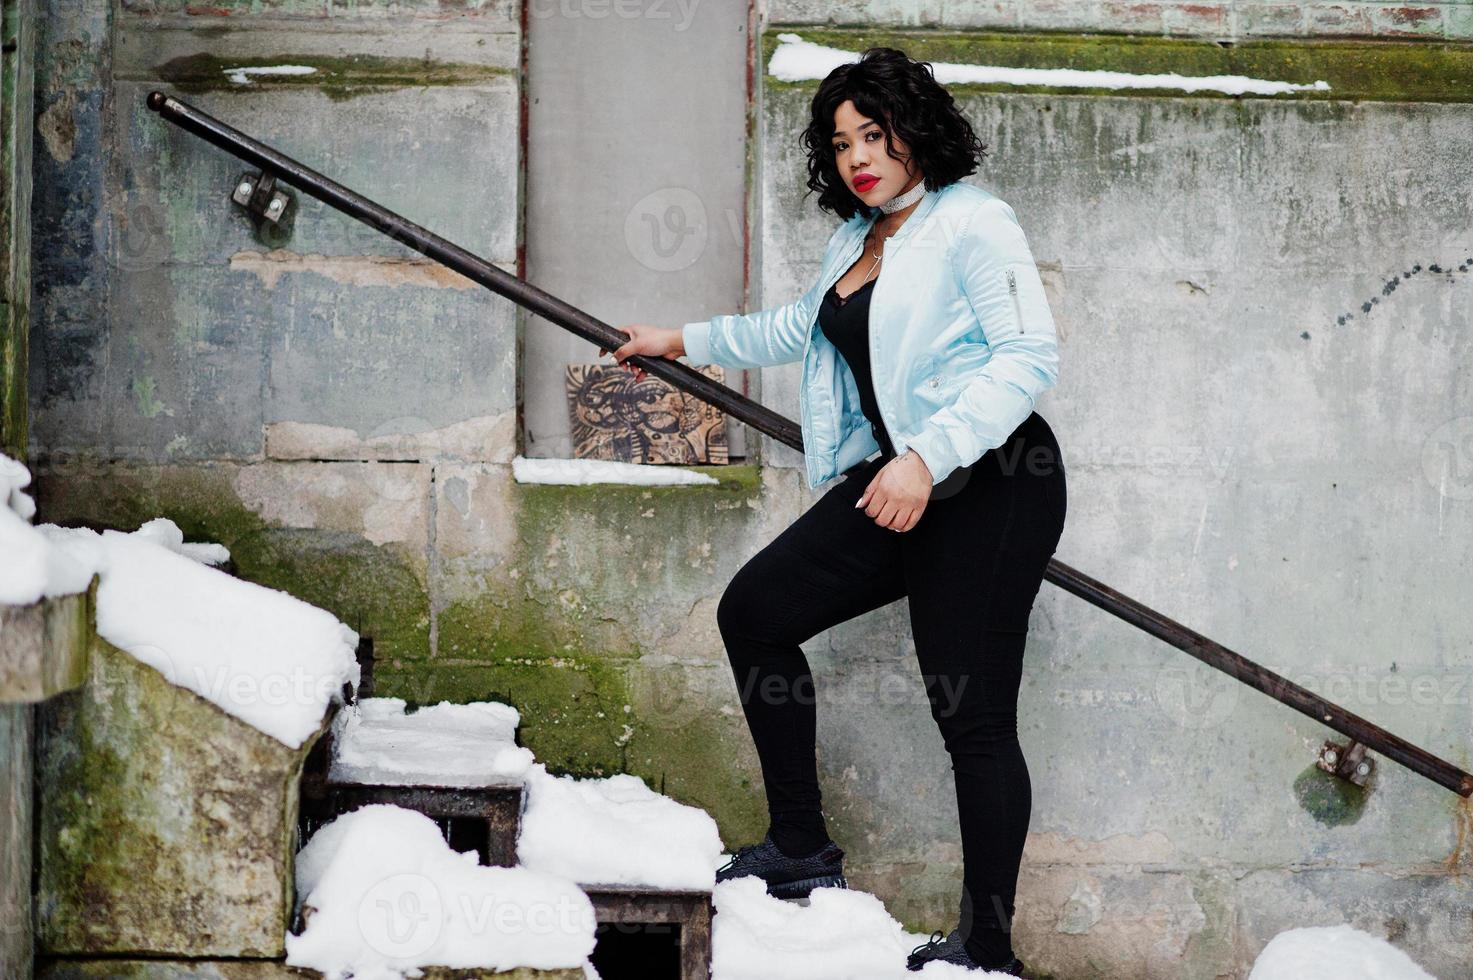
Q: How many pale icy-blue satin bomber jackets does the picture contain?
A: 1